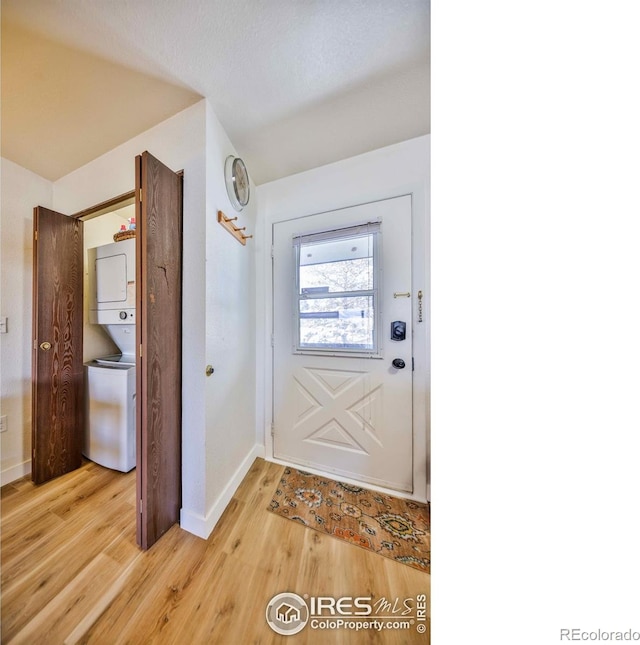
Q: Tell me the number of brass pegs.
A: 3